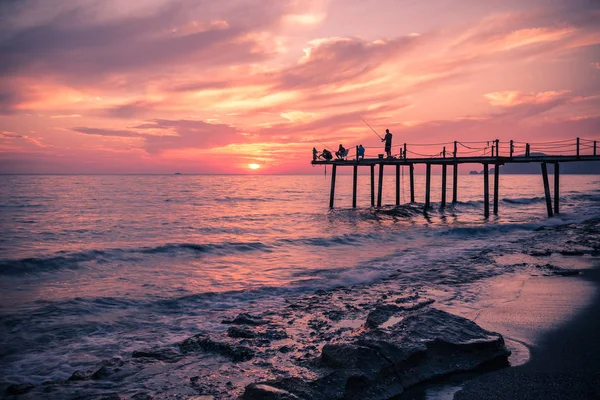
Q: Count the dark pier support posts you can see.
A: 13